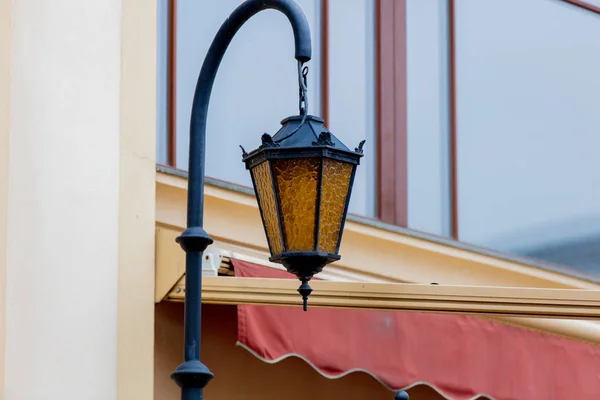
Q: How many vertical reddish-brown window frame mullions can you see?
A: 4